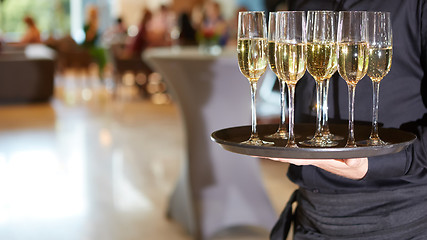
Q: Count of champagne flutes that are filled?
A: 7